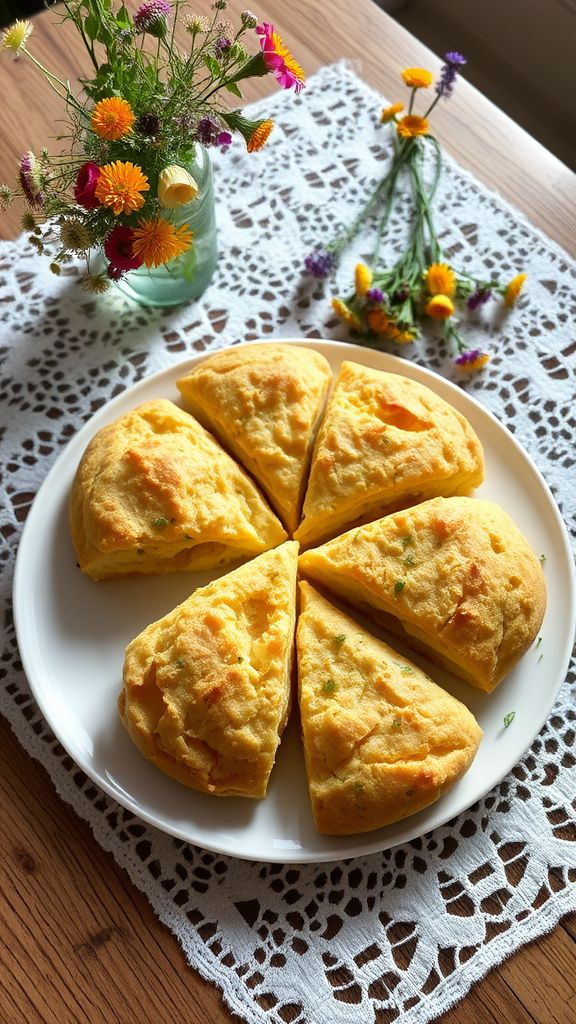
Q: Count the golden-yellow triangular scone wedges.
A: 6